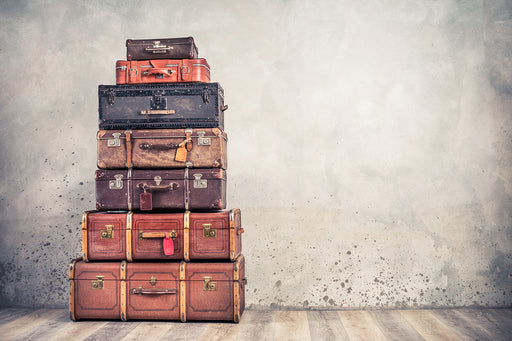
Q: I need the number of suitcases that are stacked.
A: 7